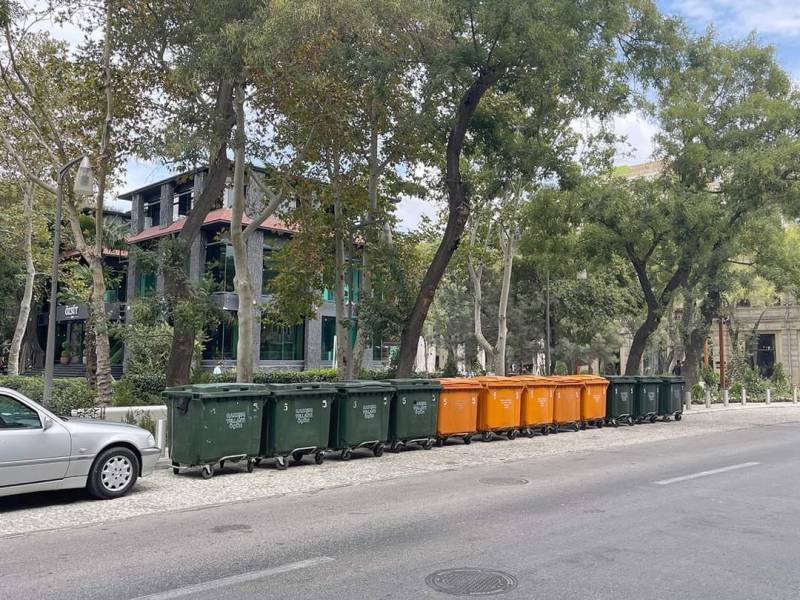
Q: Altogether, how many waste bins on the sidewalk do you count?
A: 12